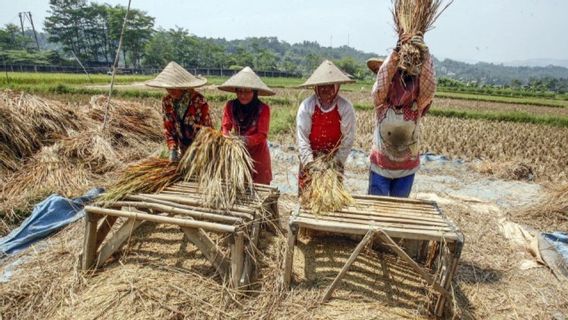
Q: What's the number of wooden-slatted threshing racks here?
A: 2